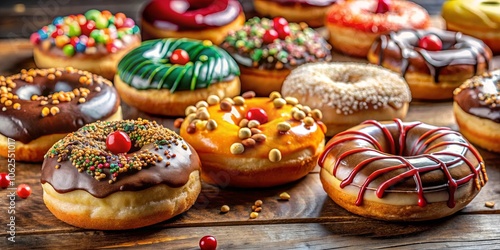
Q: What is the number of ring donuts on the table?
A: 14